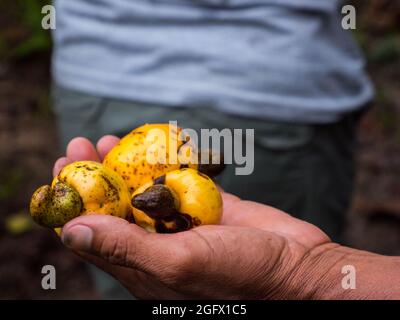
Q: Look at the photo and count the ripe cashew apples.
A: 3